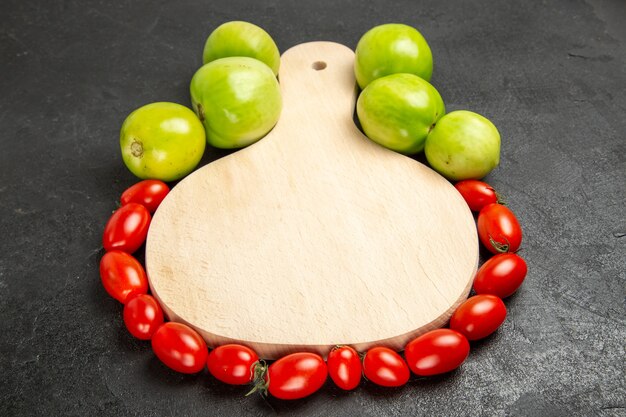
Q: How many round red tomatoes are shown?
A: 14